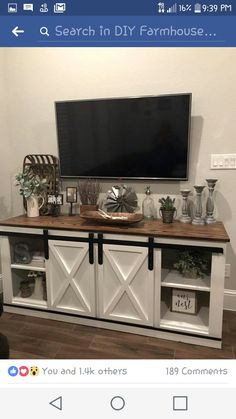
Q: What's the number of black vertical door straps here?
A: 4